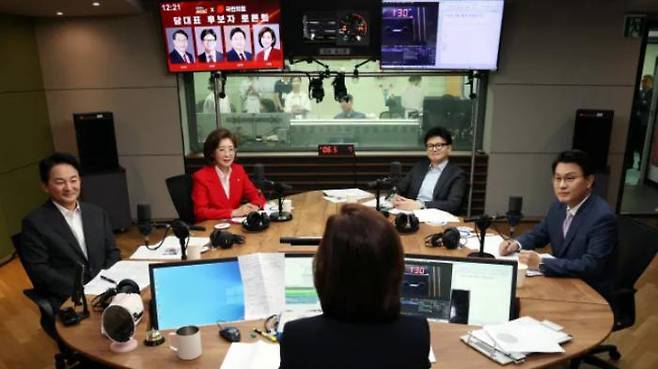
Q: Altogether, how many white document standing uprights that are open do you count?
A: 1